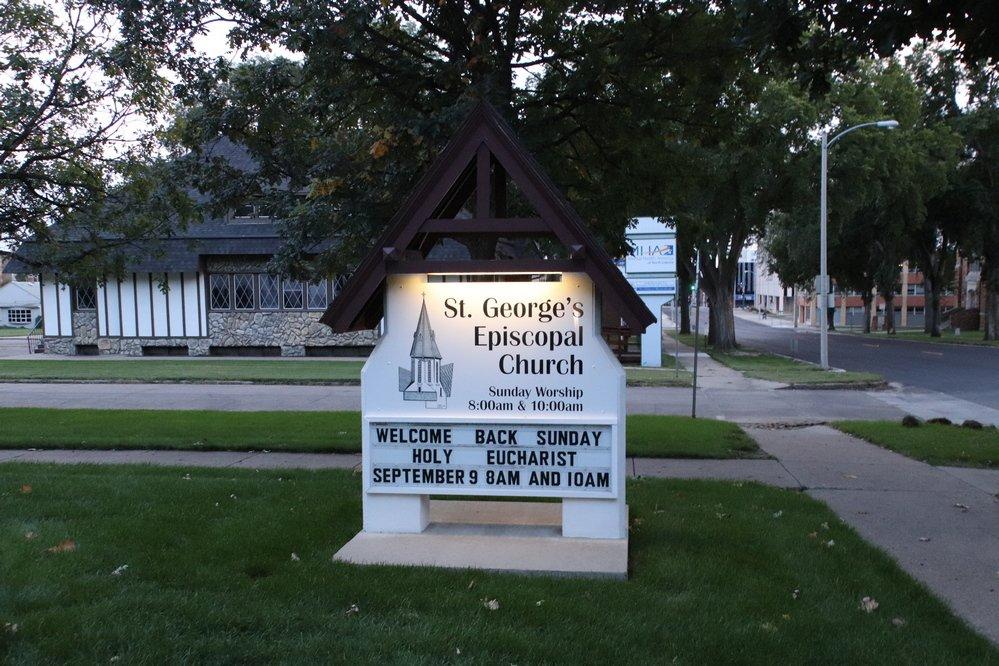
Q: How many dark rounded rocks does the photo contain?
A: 3